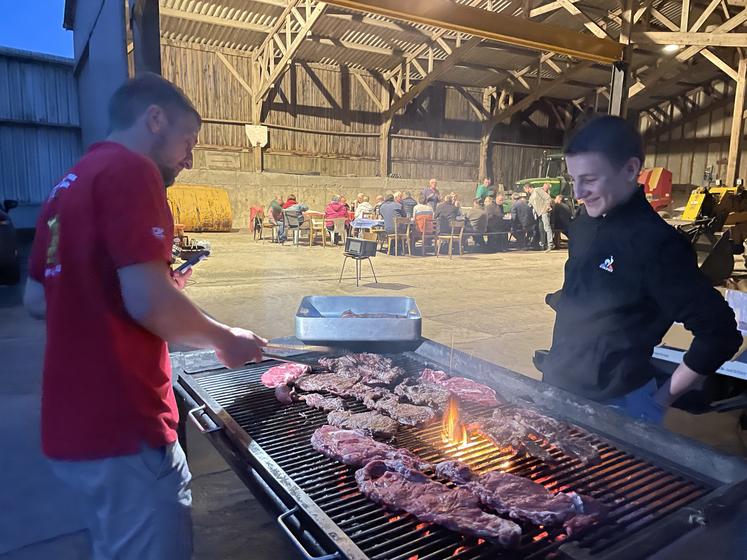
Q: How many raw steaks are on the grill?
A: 2